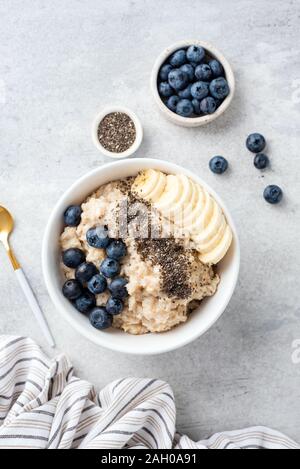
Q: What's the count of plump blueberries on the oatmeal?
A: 12